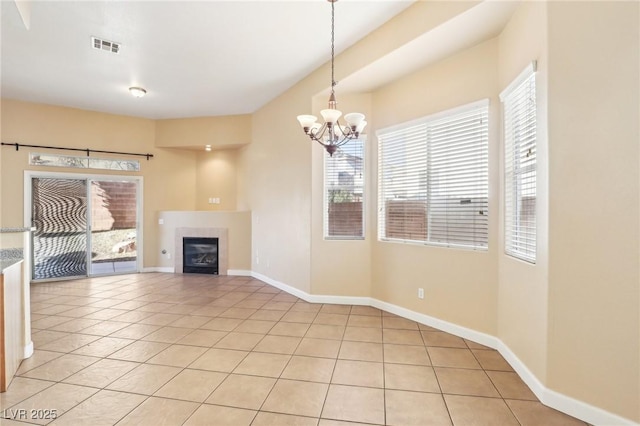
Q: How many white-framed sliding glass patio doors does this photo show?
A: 1